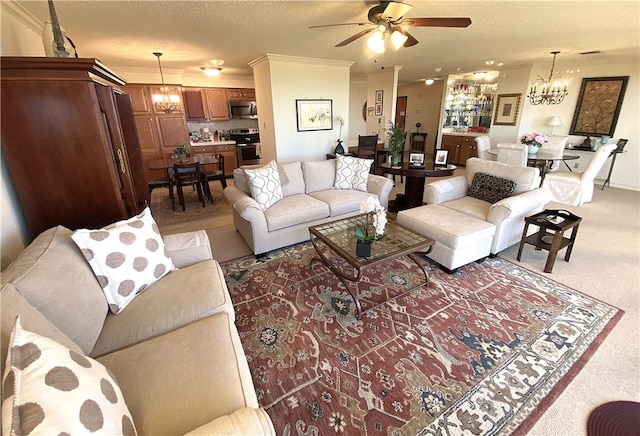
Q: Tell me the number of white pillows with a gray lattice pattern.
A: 2